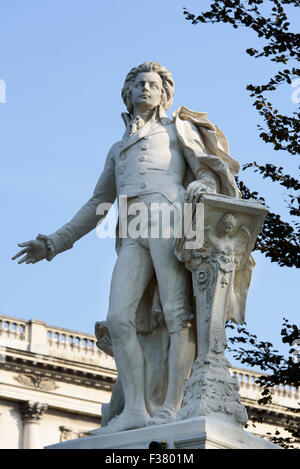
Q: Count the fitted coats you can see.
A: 1